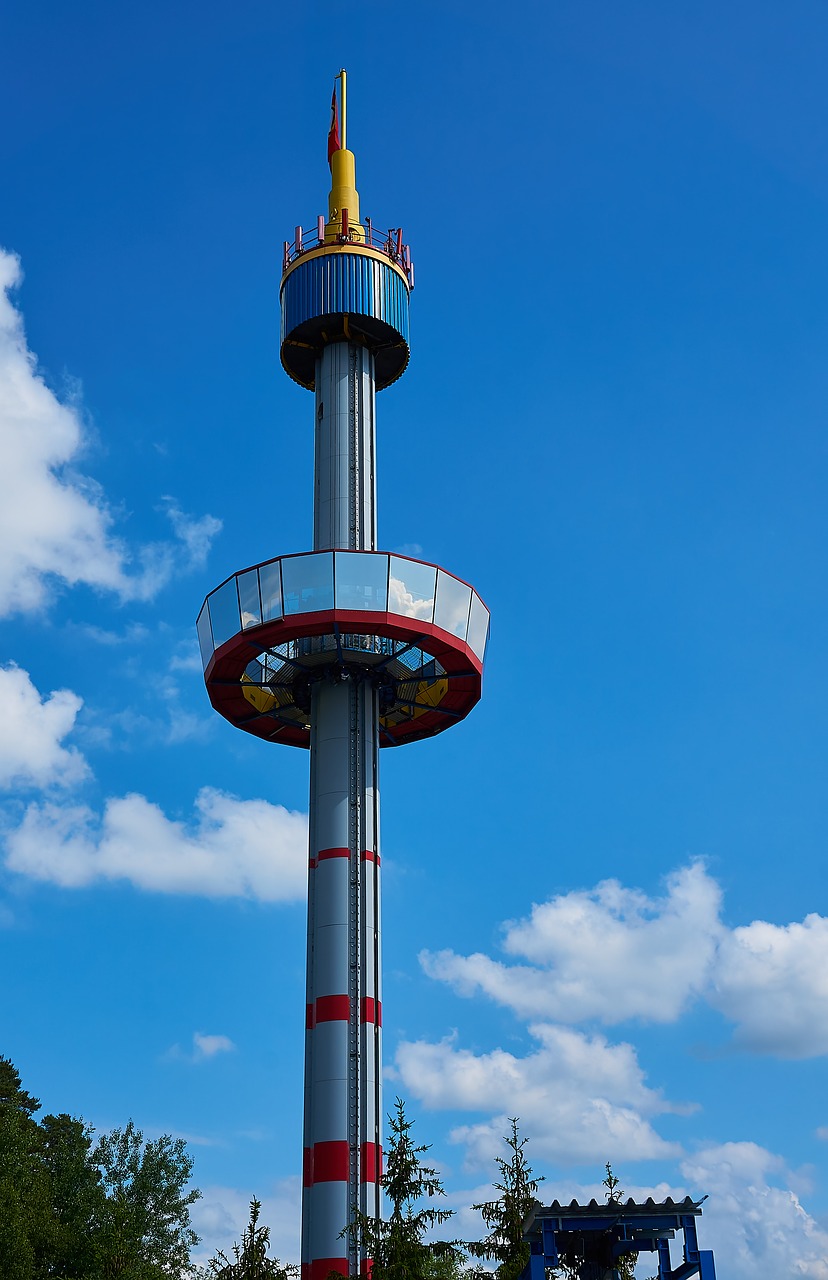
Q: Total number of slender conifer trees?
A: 4